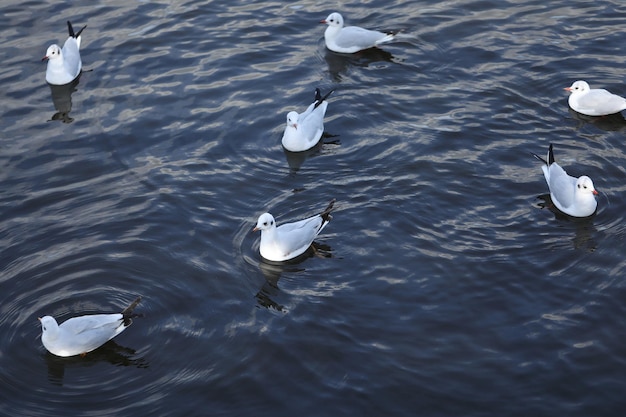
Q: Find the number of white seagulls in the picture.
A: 7